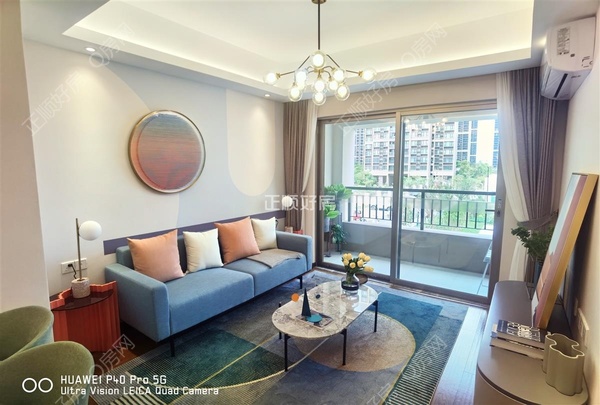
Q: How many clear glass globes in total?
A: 11